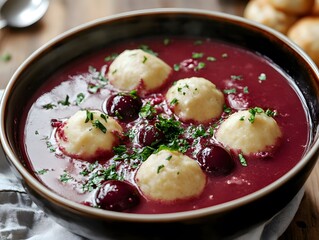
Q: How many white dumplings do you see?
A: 5